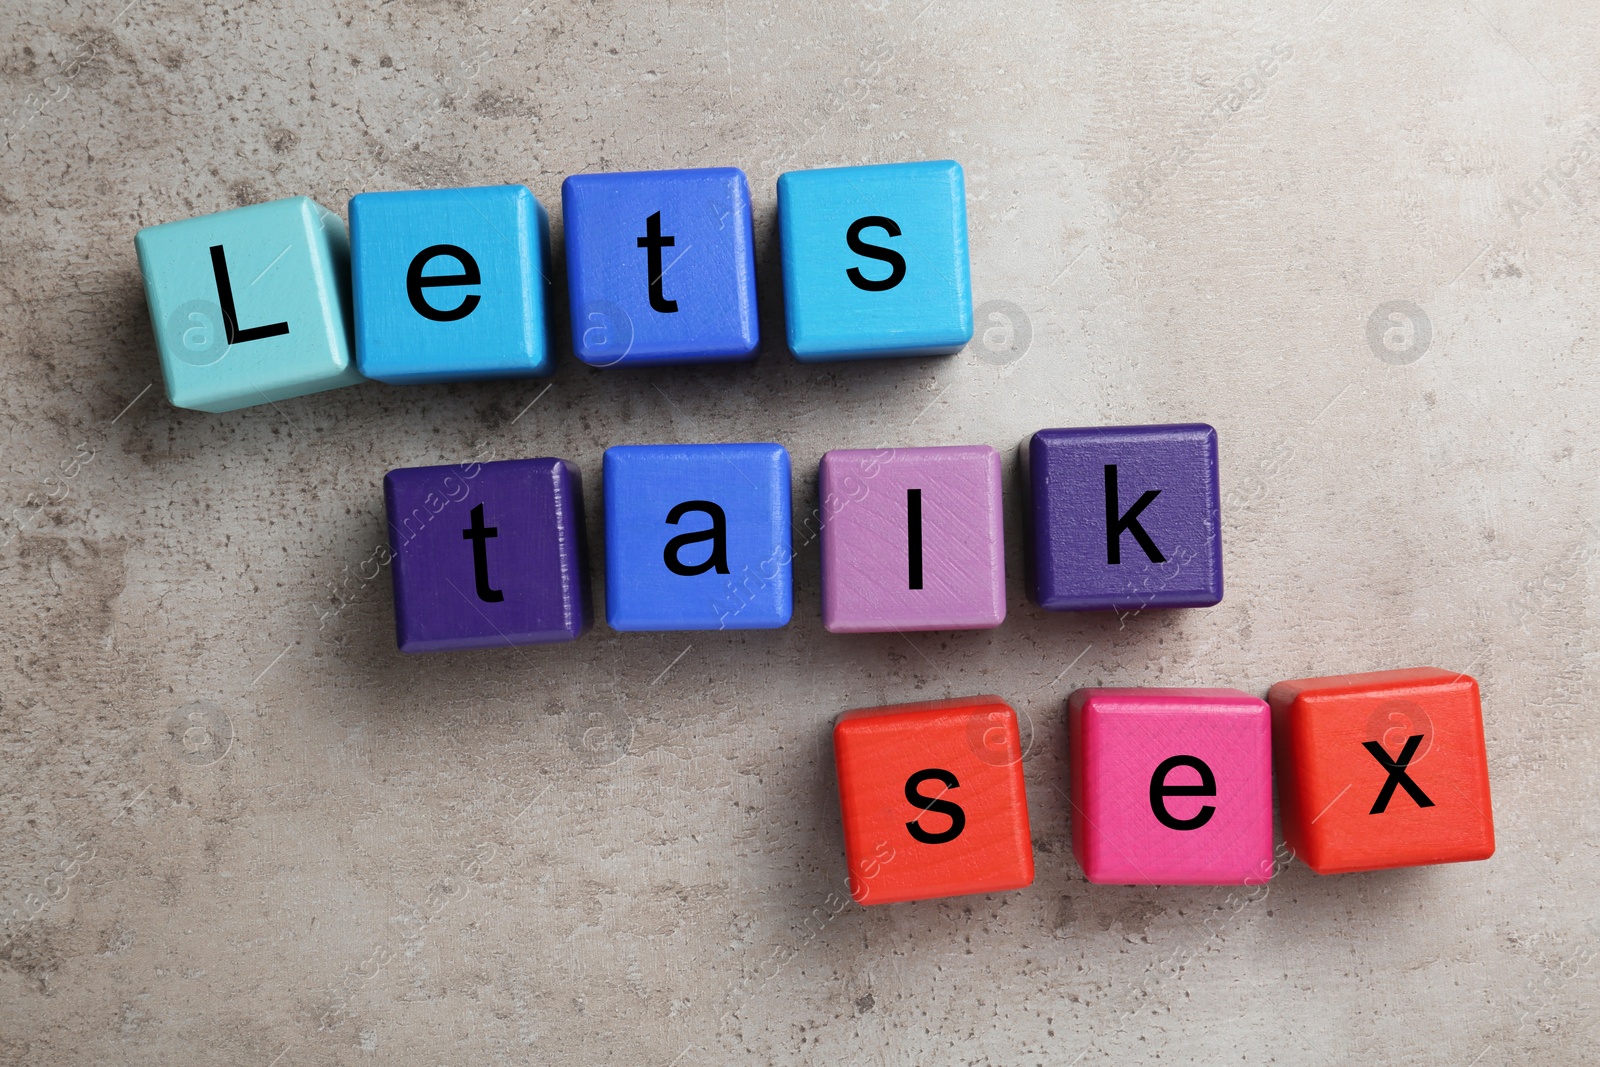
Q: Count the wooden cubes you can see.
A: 11